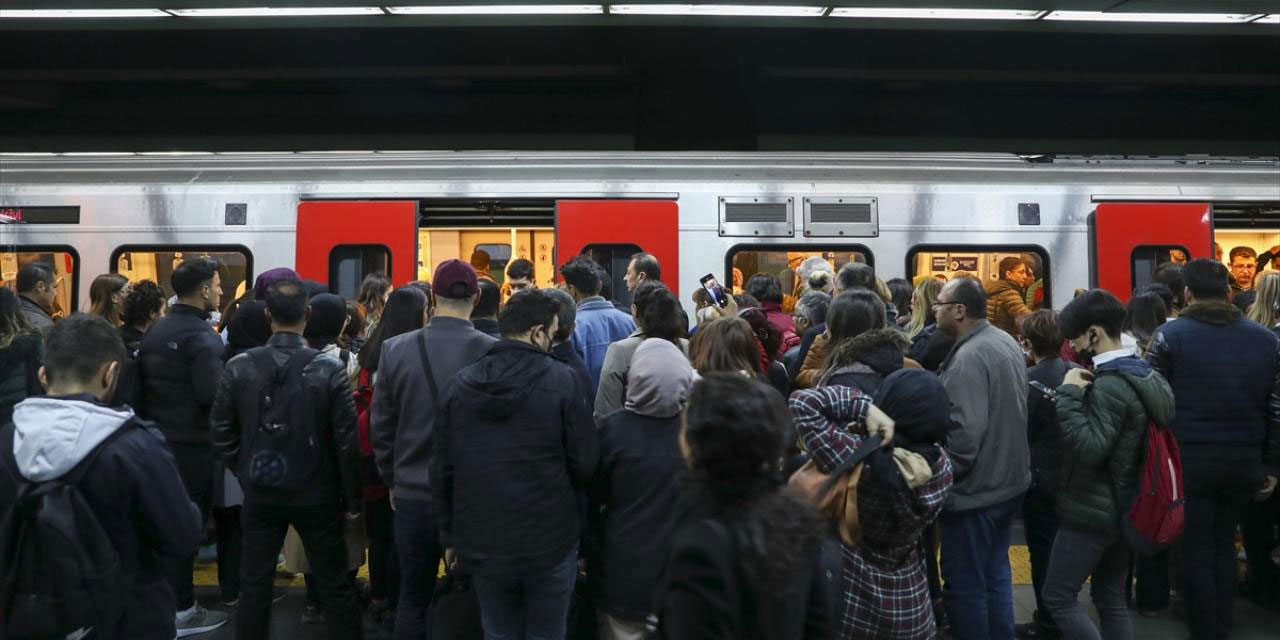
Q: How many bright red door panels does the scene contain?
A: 3